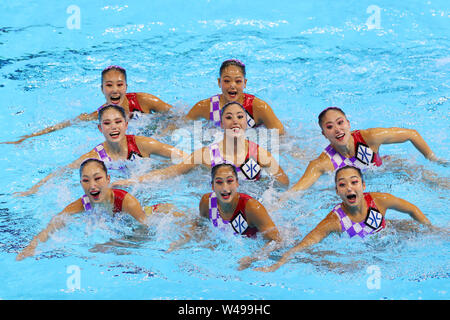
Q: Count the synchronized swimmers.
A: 8